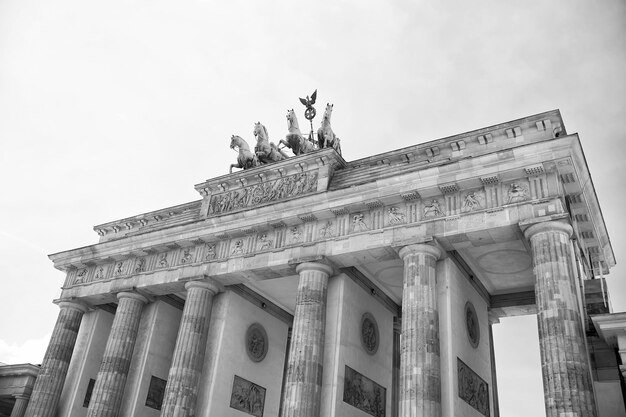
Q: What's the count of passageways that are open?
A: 5